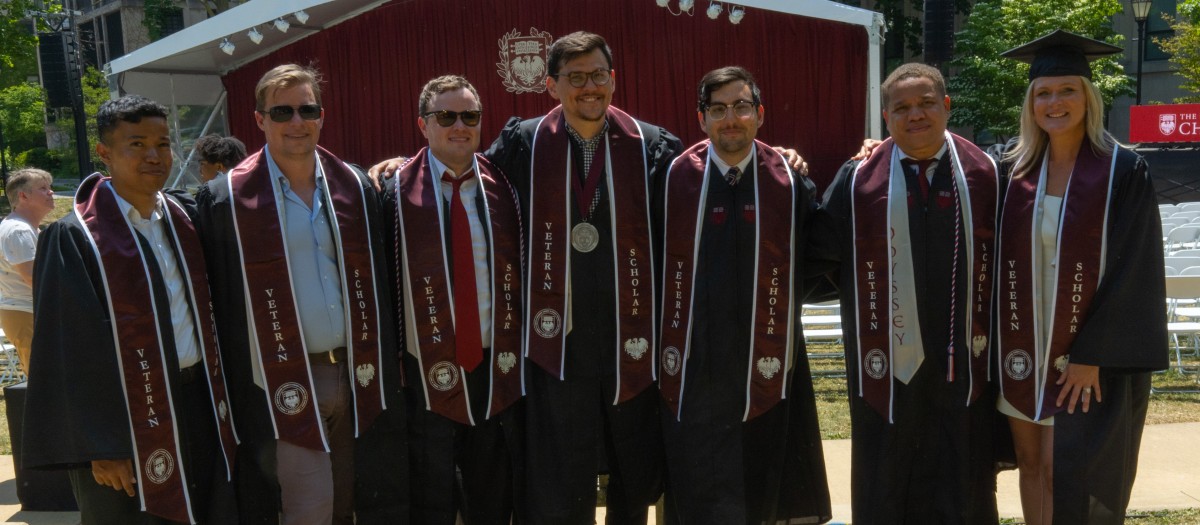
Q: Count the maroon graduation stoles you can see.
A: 7